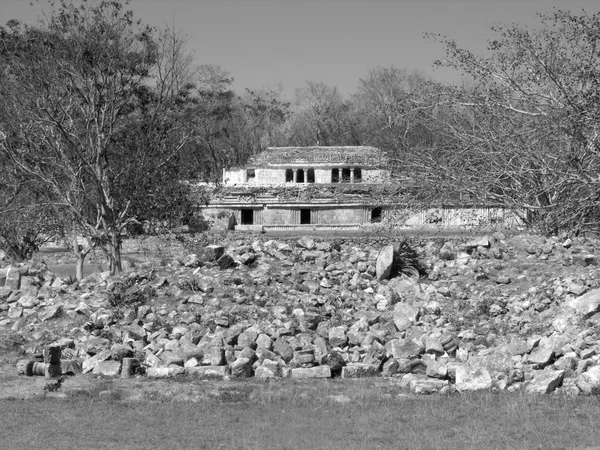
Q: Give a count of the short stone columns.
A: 4